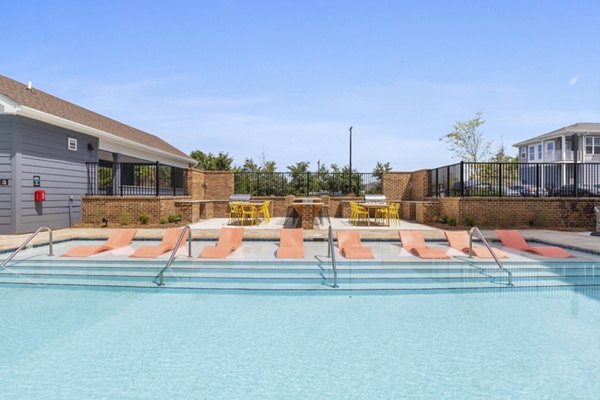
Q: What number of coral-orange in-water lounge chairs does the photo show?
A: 8